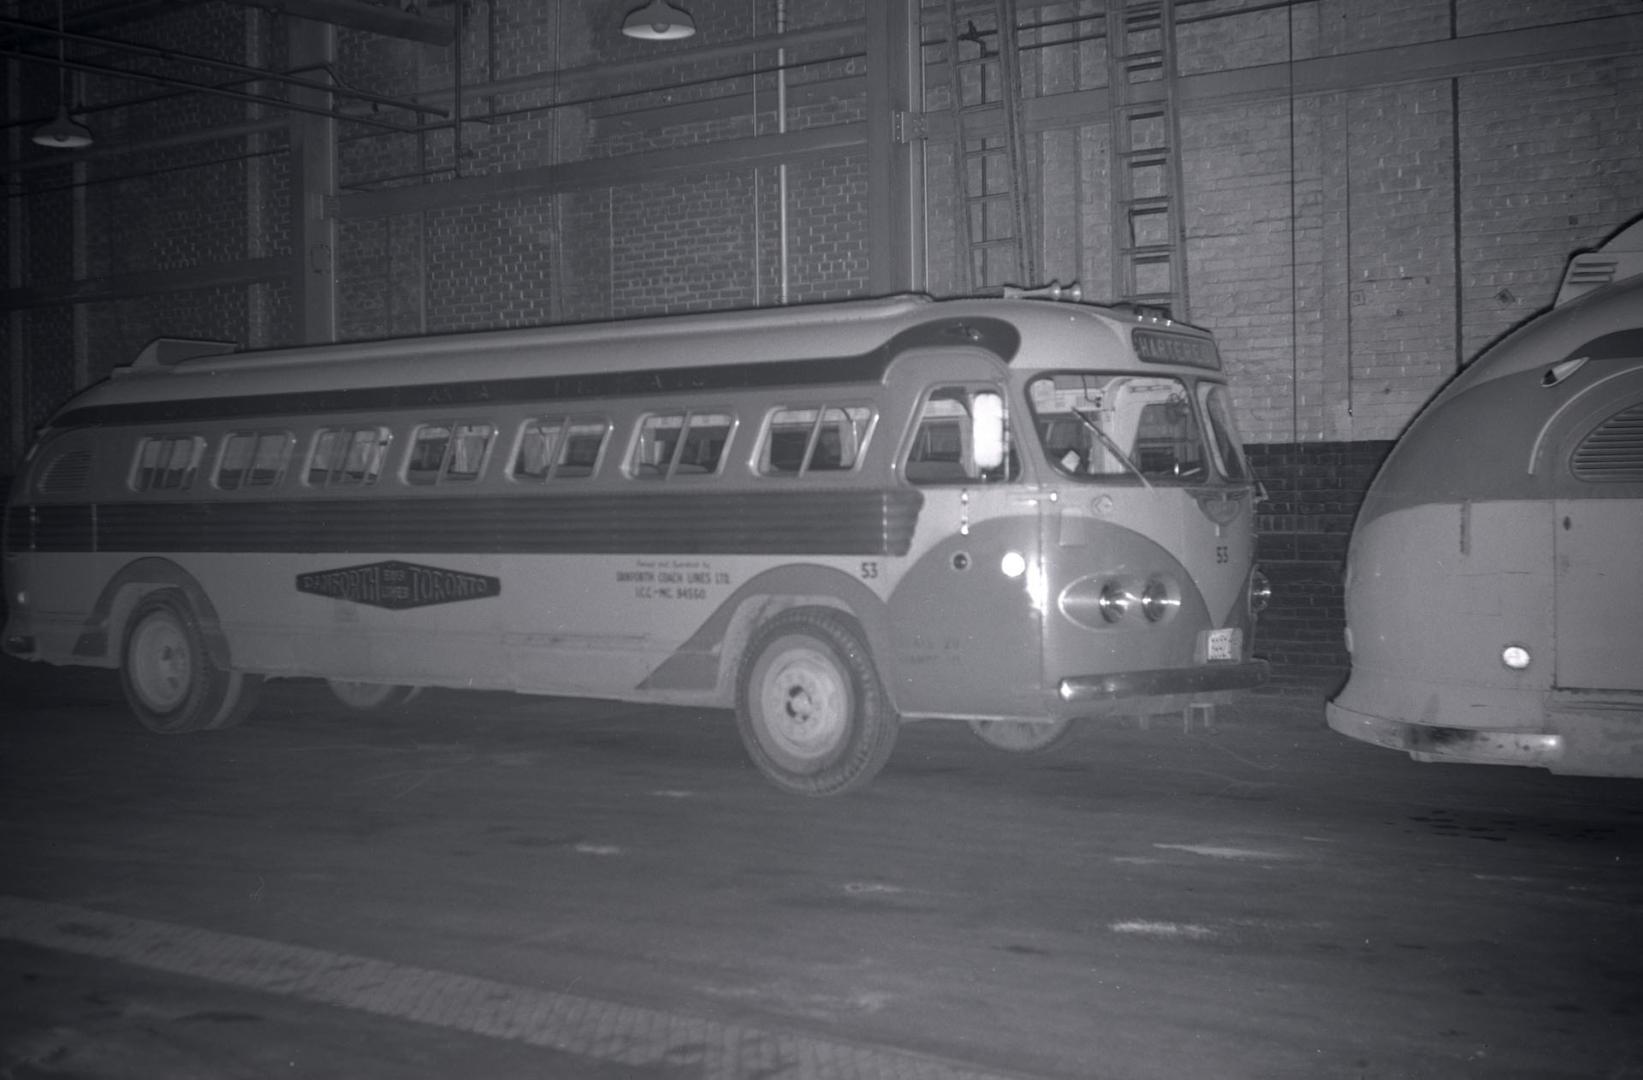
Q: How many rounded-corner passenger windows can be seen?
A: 7